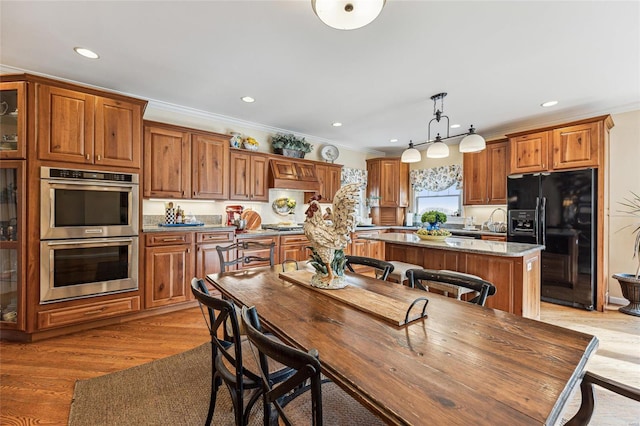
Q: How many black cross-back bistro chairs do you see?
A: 4